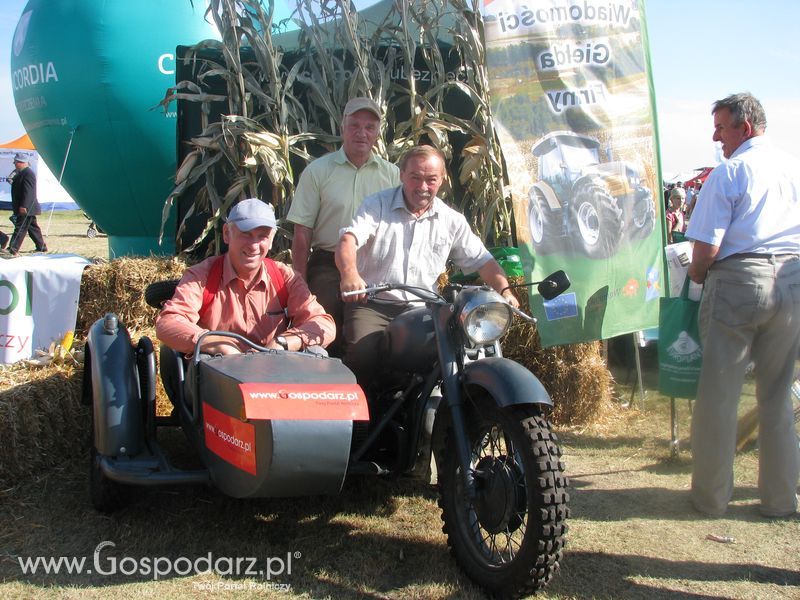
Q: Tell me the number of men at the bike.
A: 3